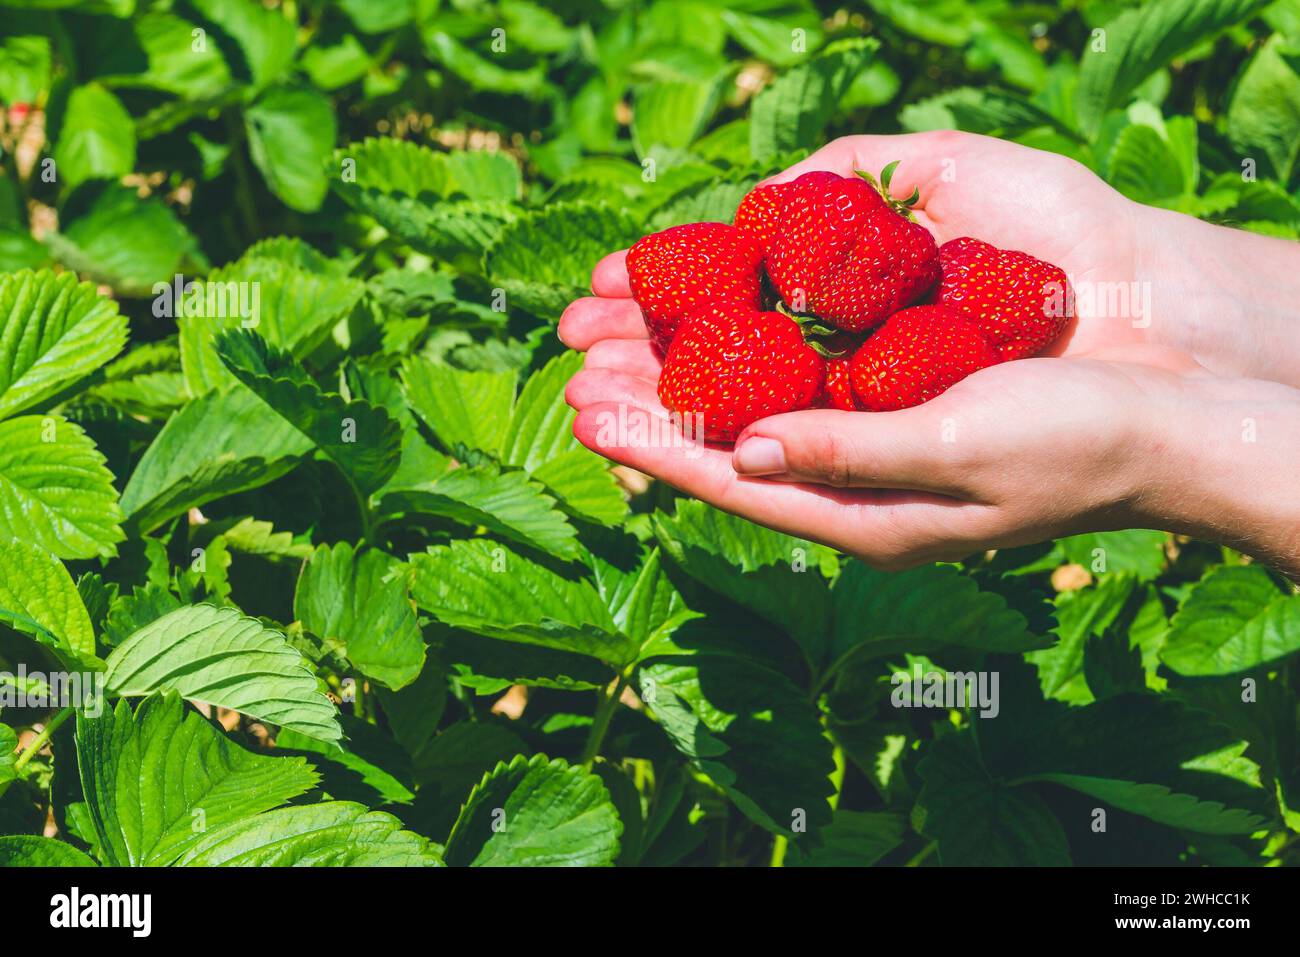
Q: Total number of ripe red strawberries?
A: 7